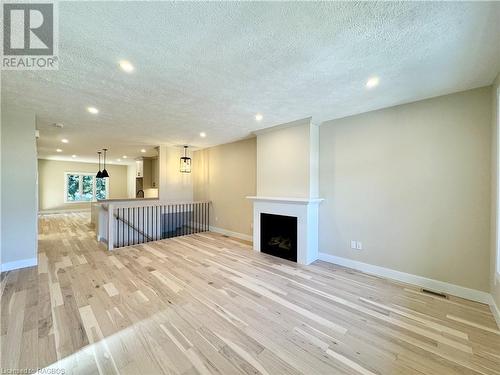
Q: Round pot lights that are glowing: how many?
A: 11